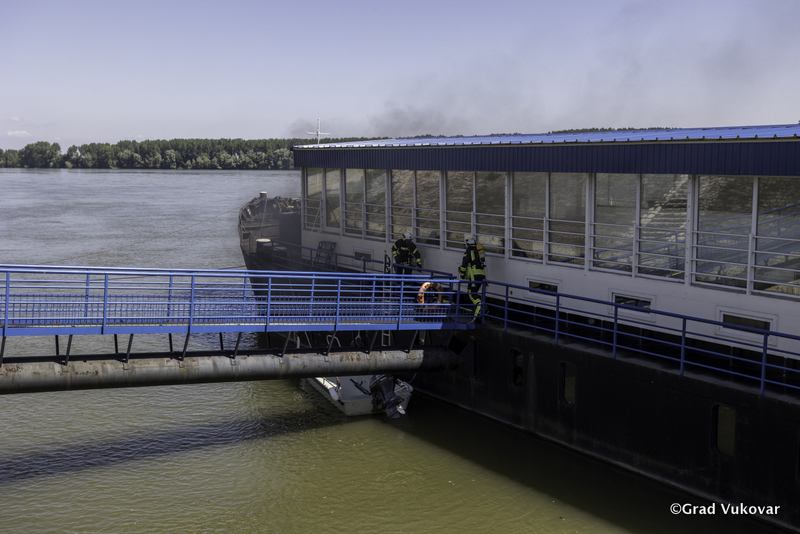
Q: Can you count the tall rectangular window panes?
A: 14